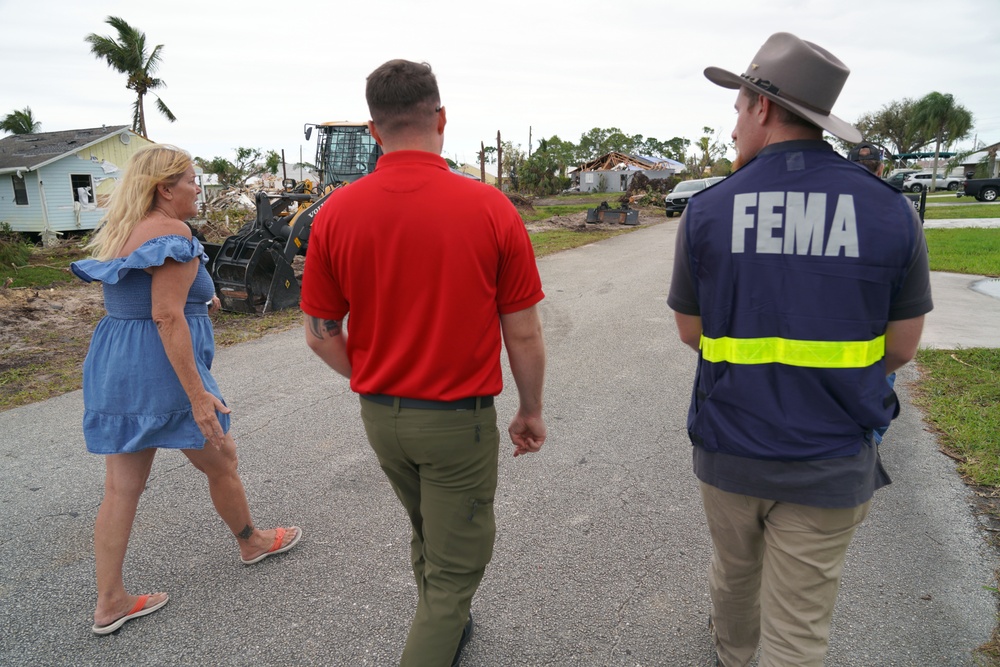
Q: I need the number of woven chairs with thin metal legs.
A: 0